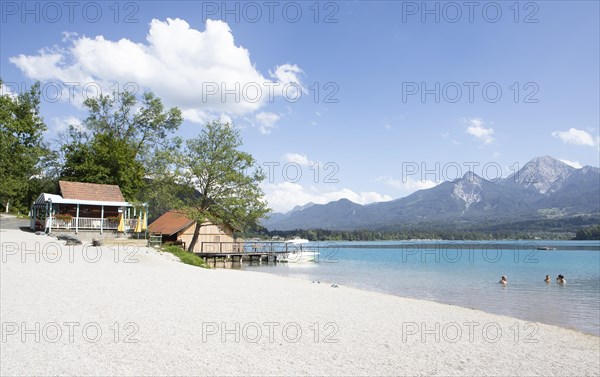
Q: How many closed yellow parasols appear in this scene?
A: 3